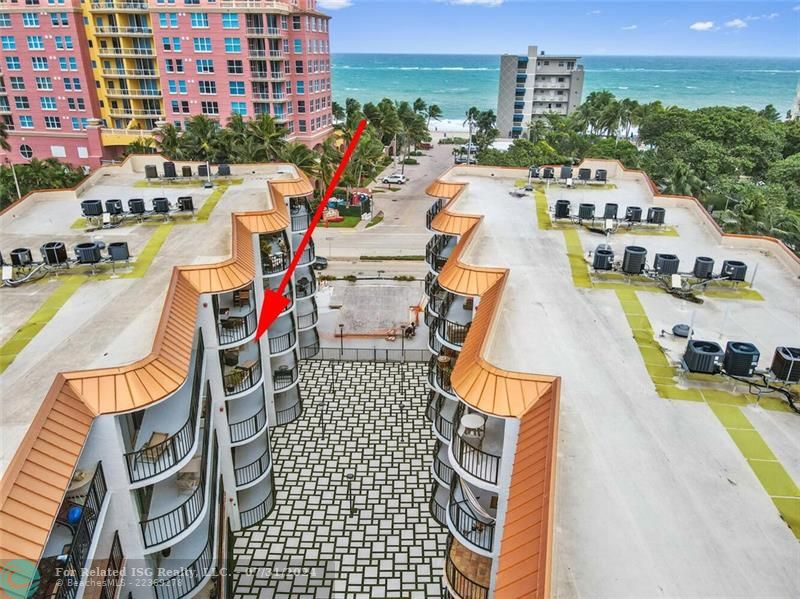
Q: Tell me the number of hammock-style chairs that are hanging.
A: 1